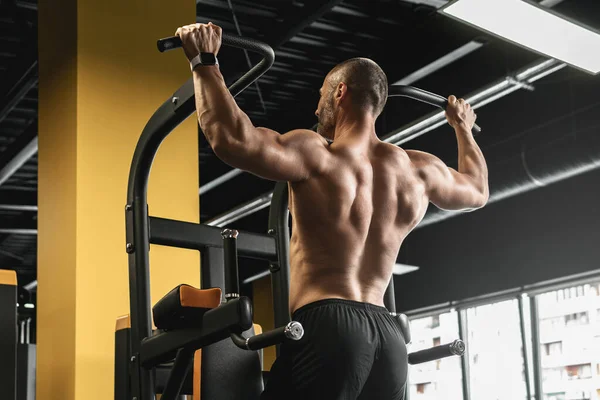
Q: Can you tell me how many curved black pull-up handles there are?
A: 2